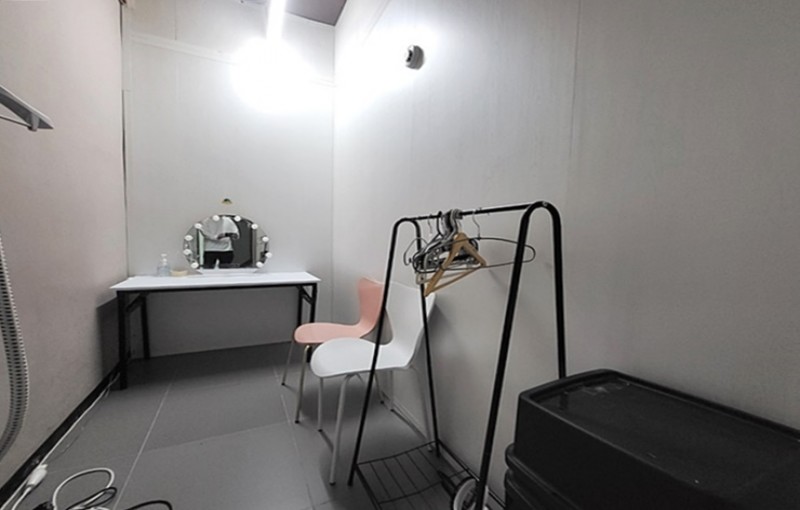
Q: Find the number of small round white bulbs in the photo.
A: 10